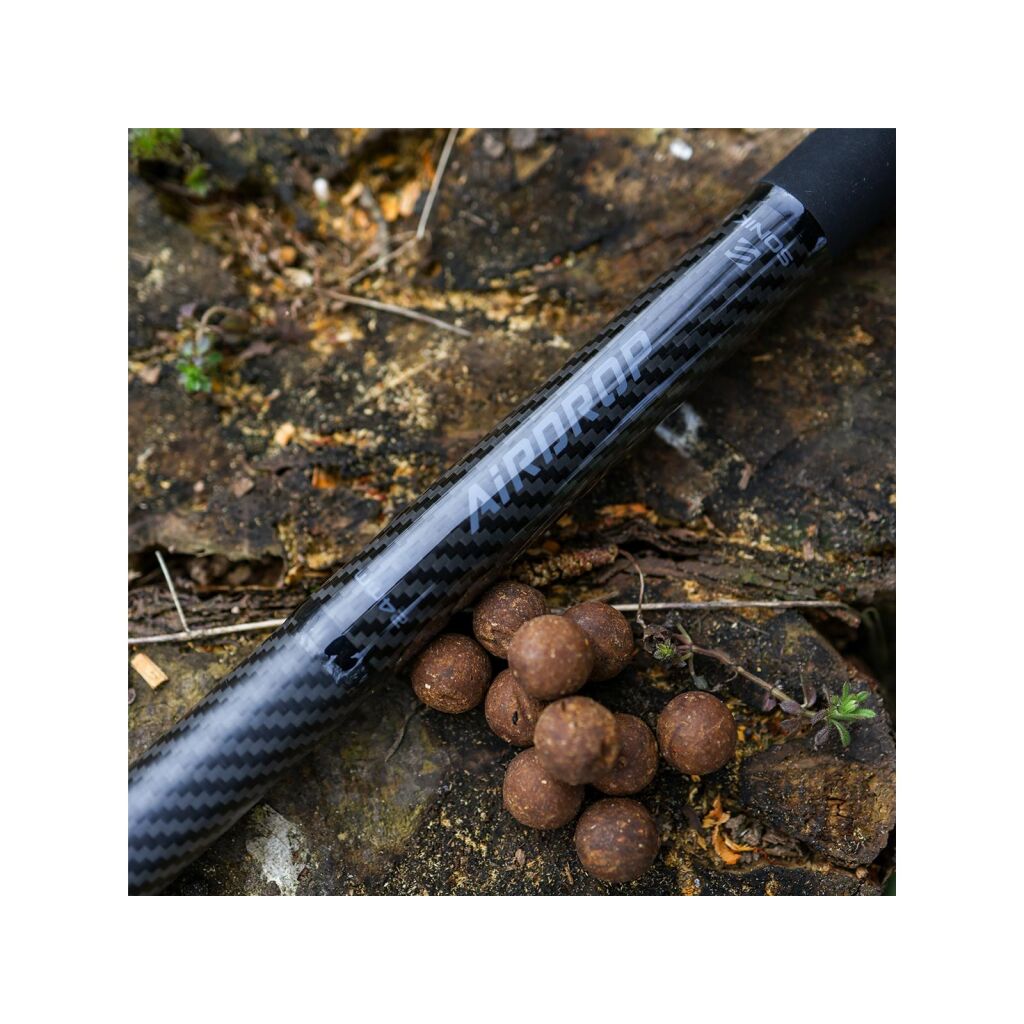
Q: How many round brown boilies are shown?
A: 10